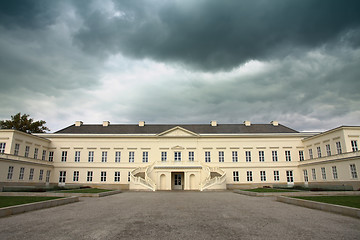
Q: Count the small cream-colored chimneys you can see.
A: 6